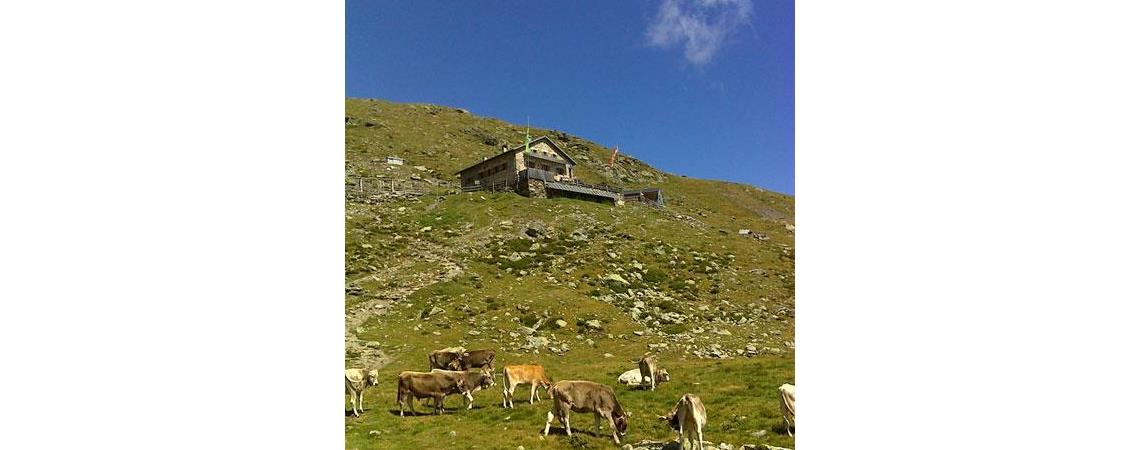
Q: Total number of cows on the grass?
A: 11